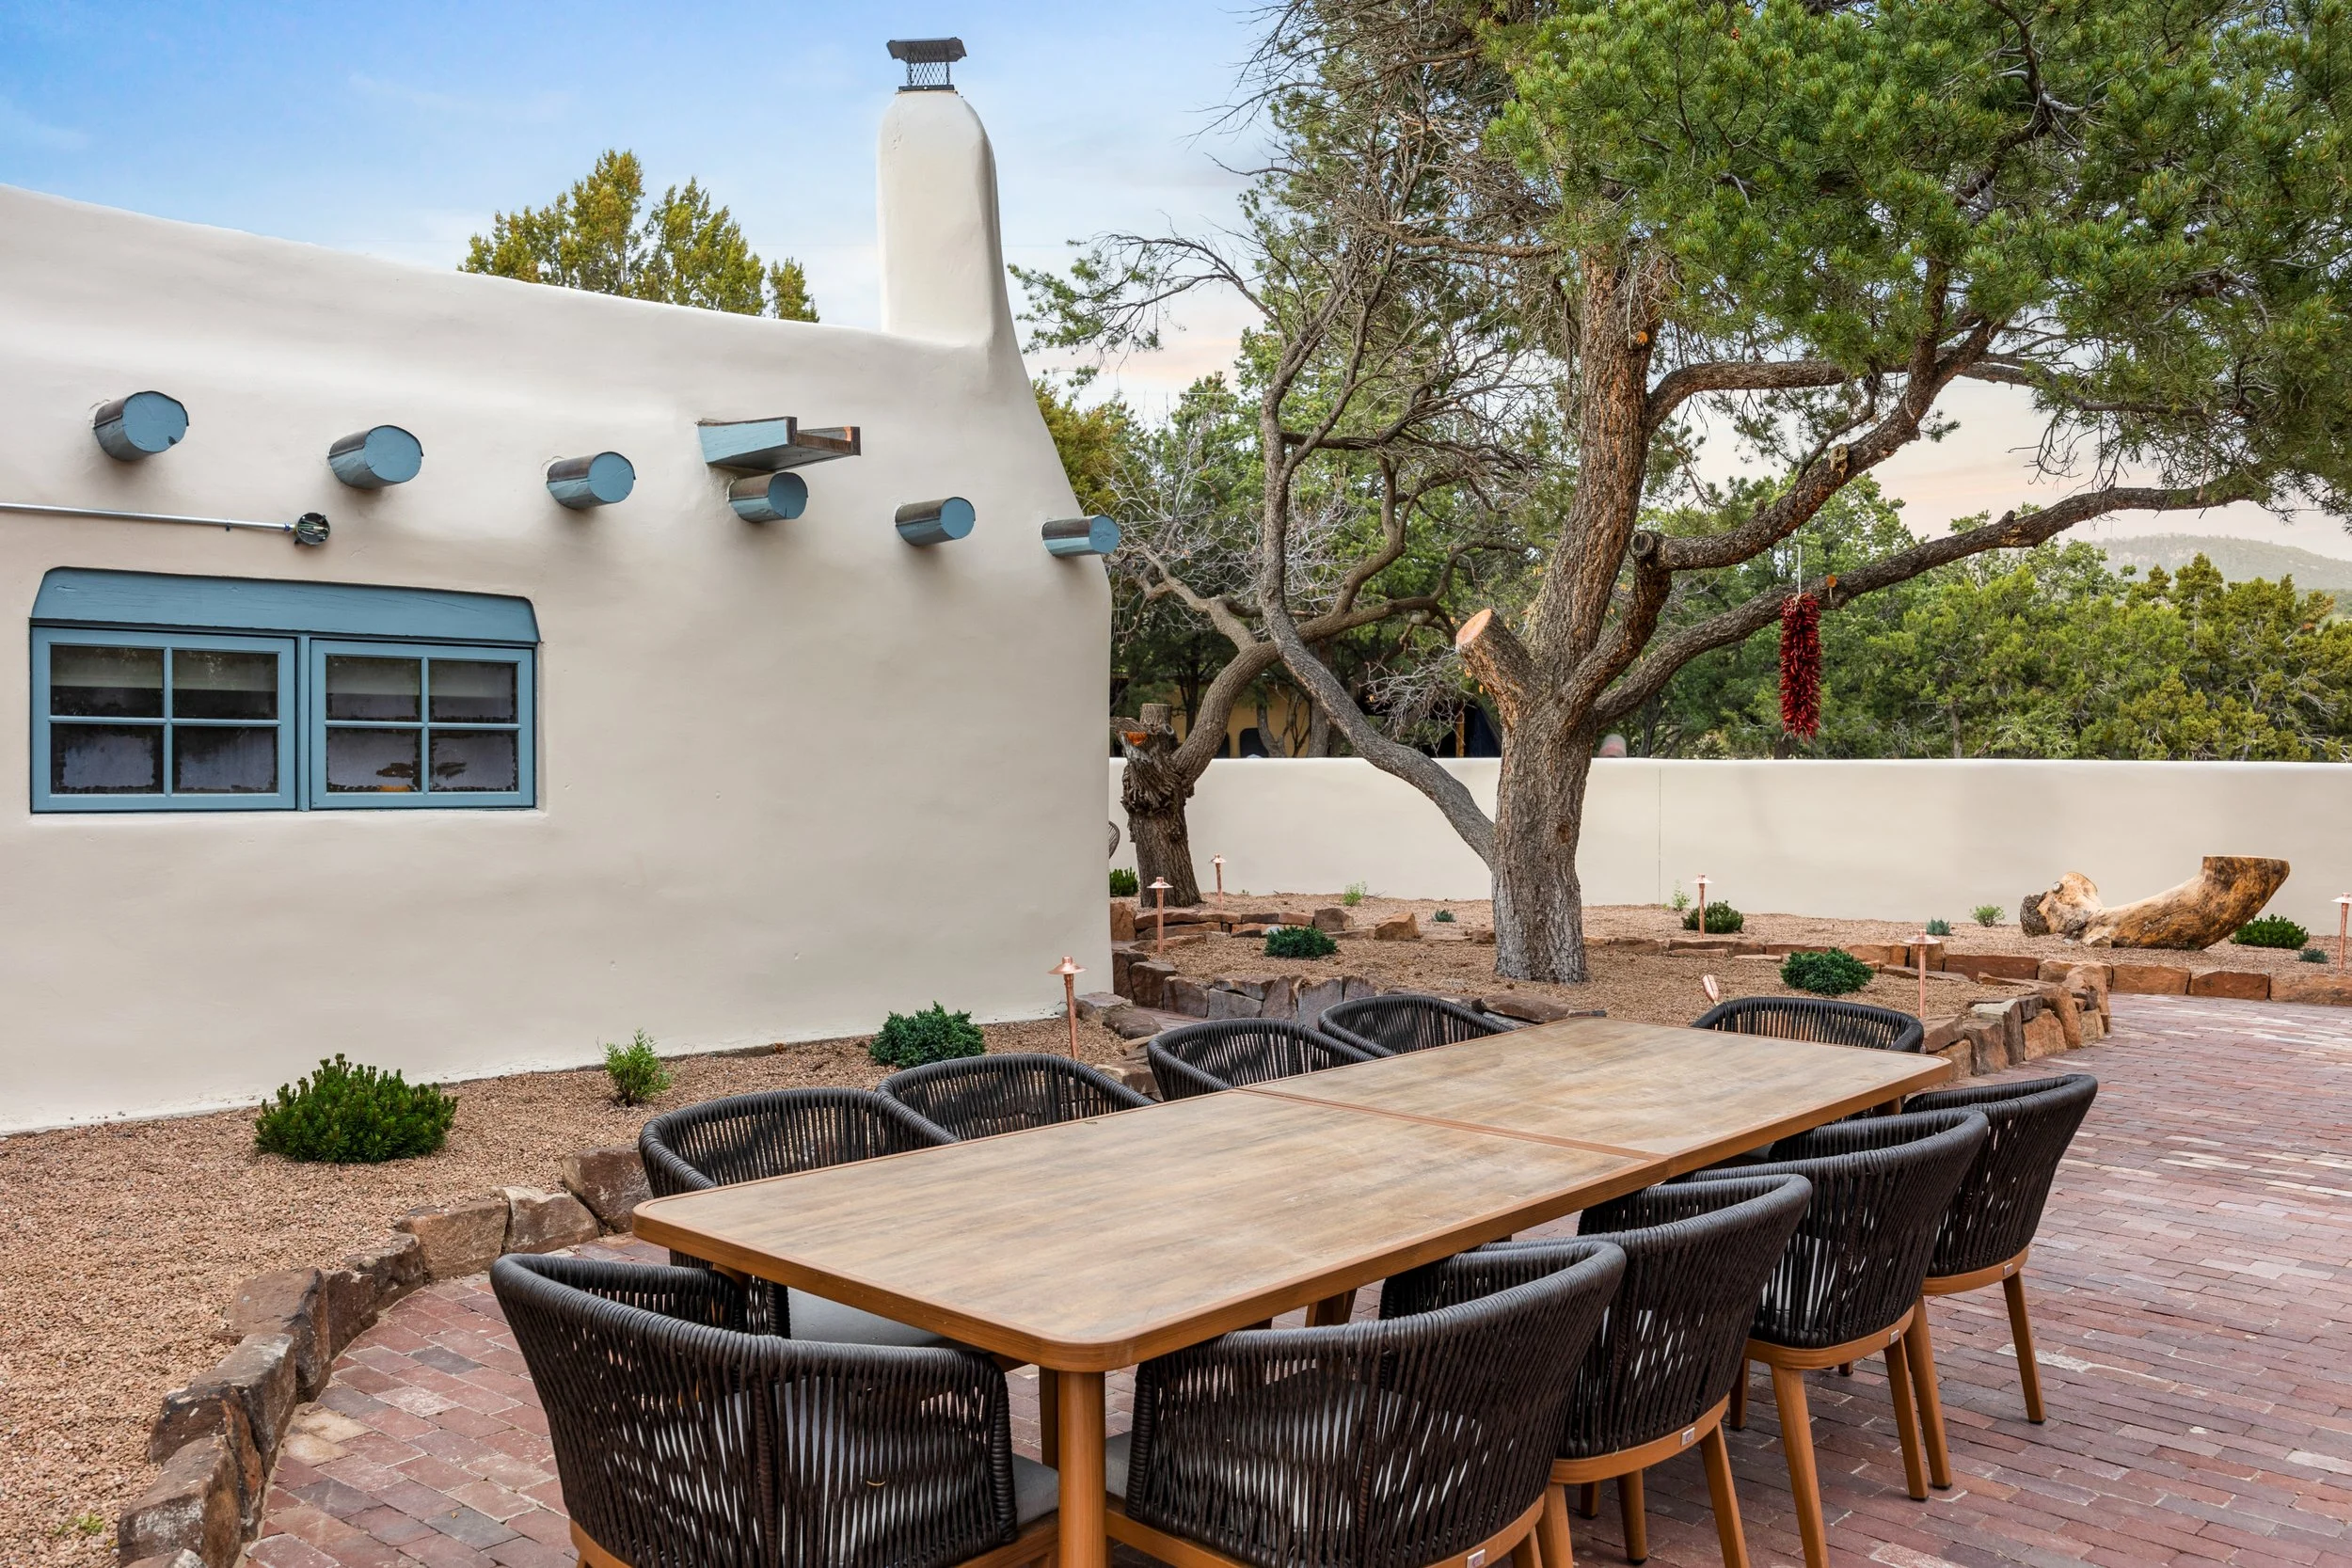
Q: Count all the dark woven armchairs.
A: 10